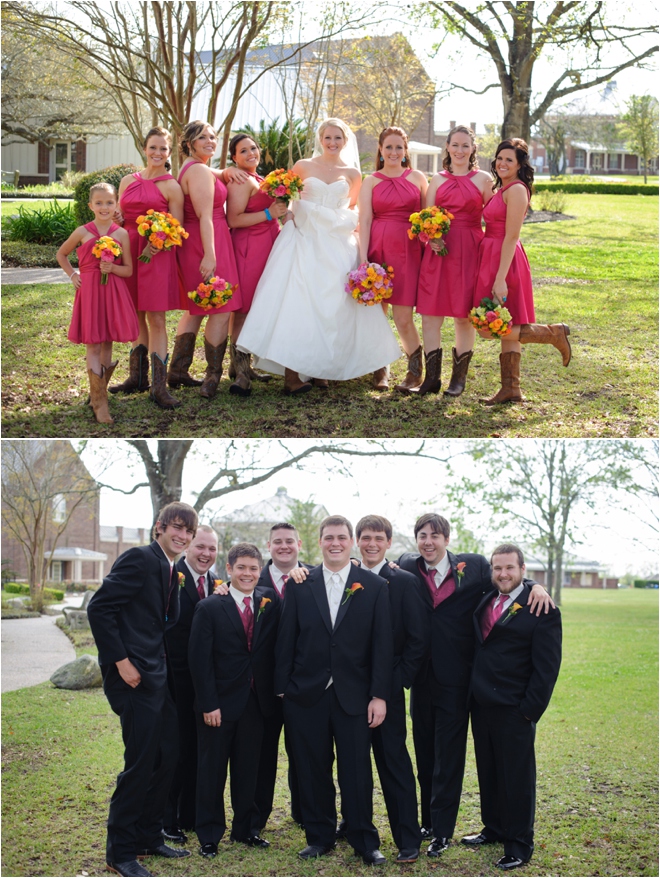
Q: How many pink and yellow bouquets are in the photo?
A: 7